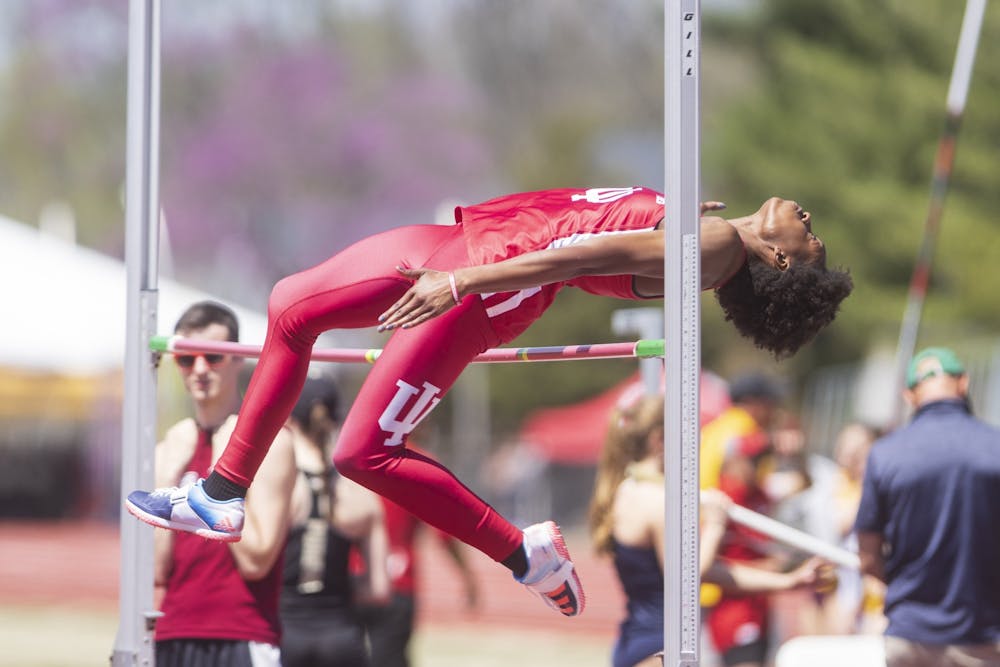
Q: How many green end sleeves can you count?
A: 2